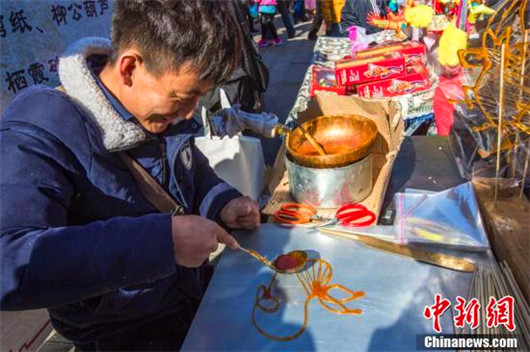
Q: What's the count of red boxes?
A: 4